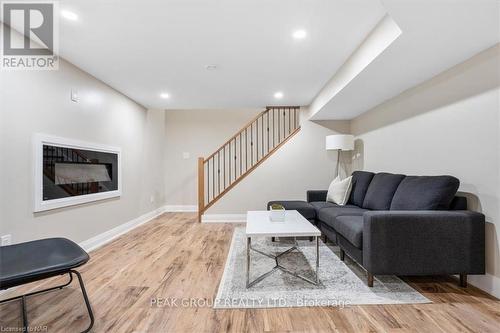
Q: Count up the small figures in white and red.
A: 0